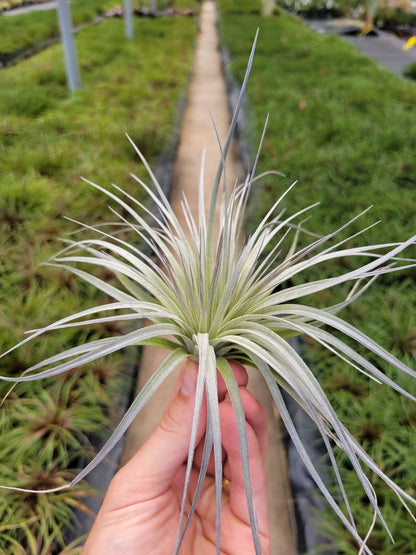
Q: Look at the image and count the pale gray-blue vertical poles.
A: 2